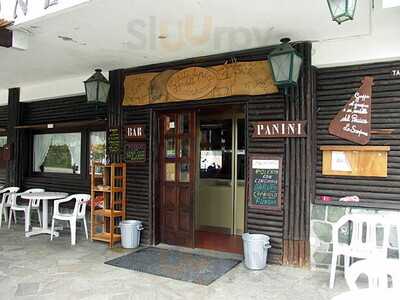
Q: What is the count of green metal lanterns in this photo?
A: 3